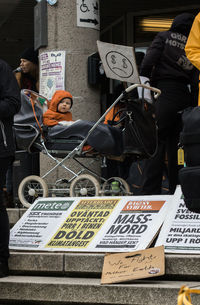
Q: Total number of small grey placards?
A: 1